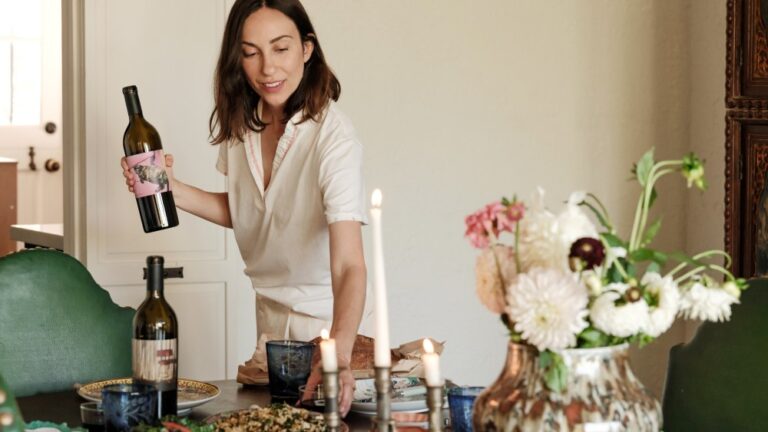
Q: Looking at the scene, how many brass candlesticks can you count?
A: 3